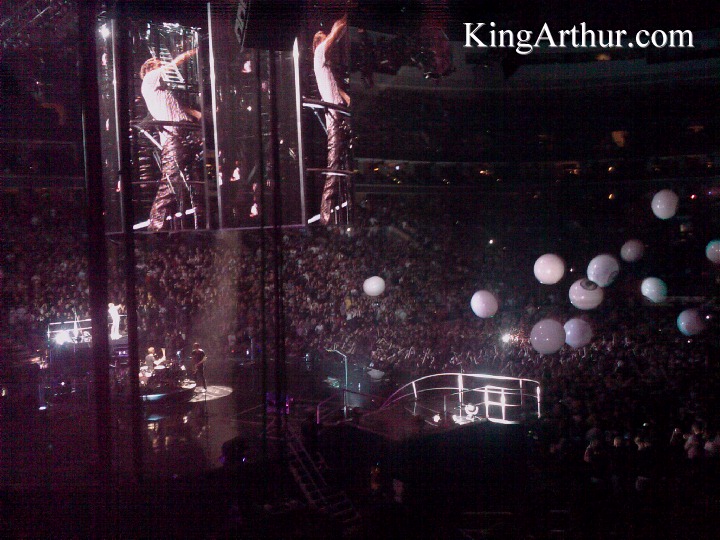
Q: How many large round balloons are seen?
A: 12